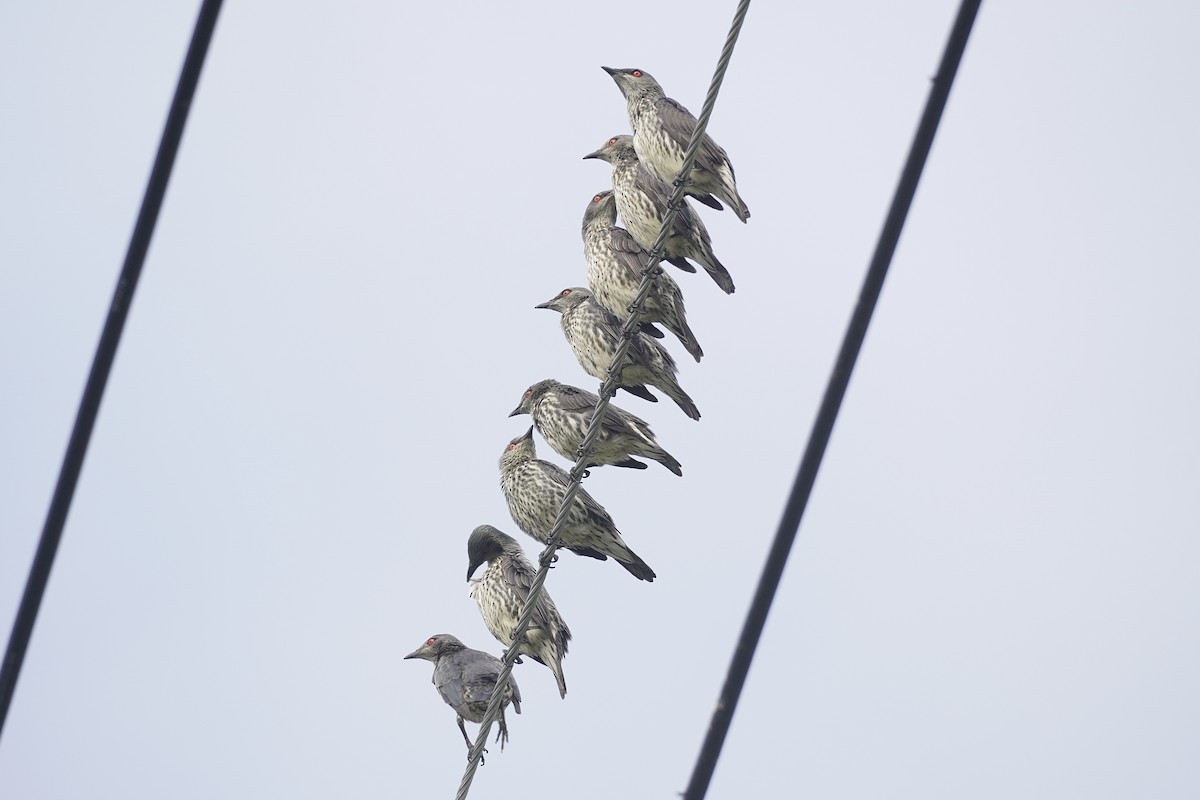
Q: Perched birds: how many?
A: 8